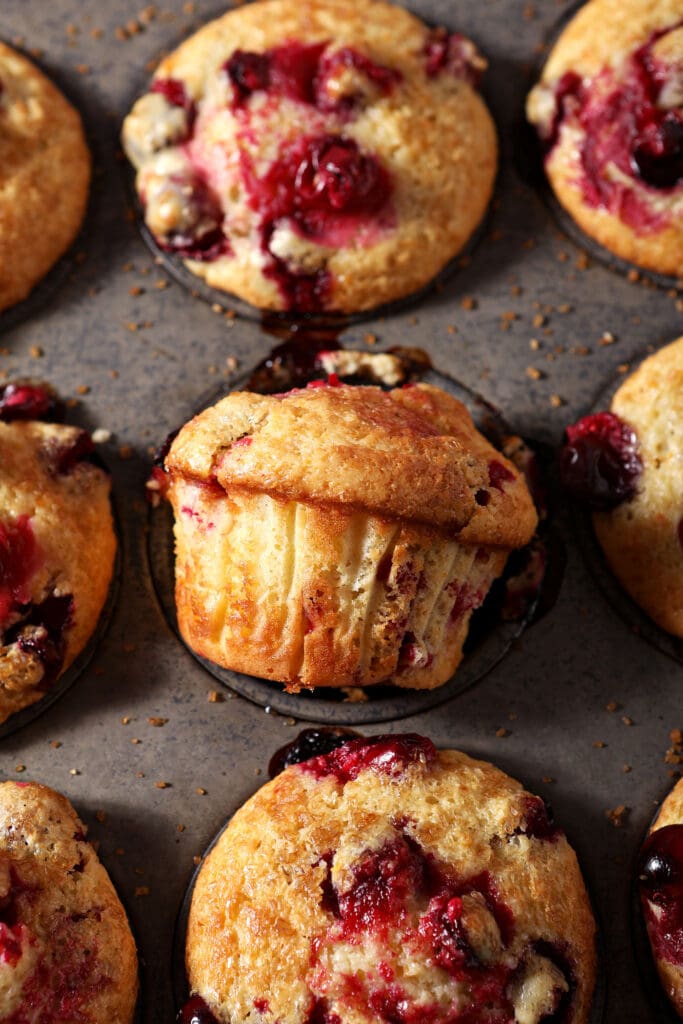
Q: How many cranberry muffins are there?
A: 9